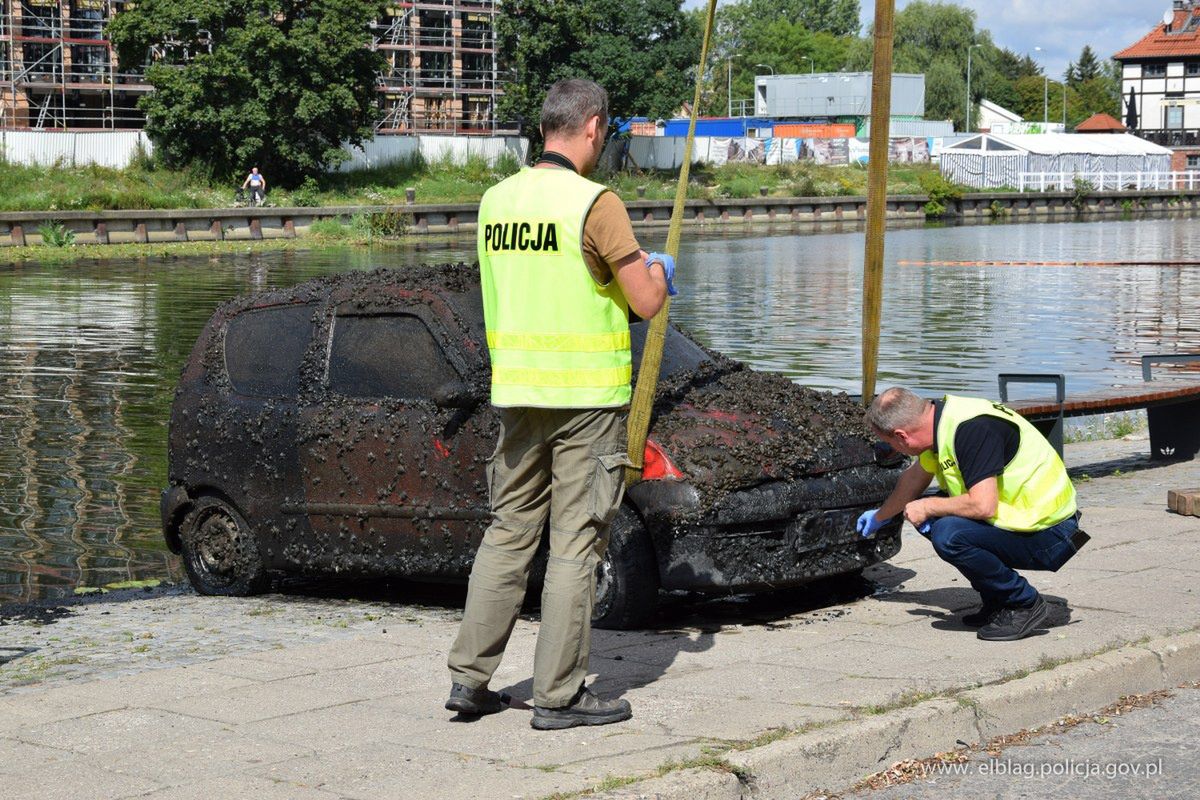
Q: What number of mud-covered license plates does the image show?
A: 1